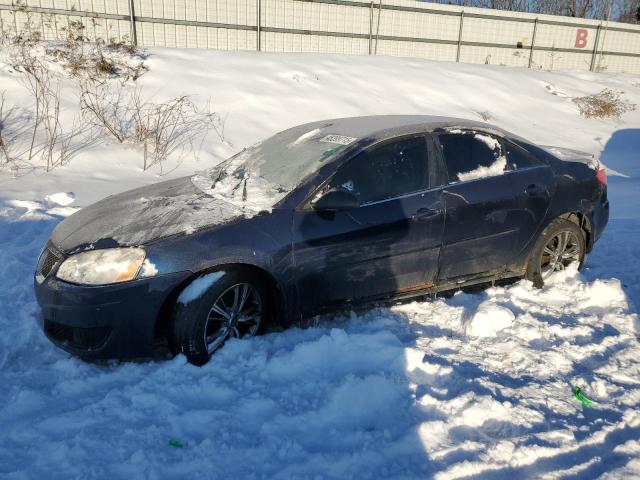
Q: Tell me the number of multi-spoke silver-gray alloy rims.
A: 2